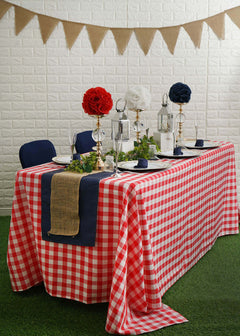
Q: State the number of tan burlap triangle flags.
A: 11